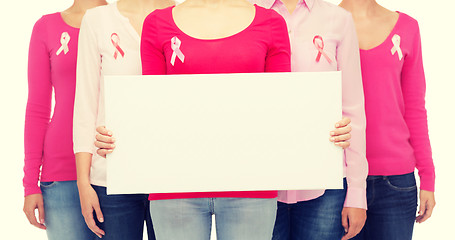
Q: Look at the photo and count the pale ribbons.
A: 3